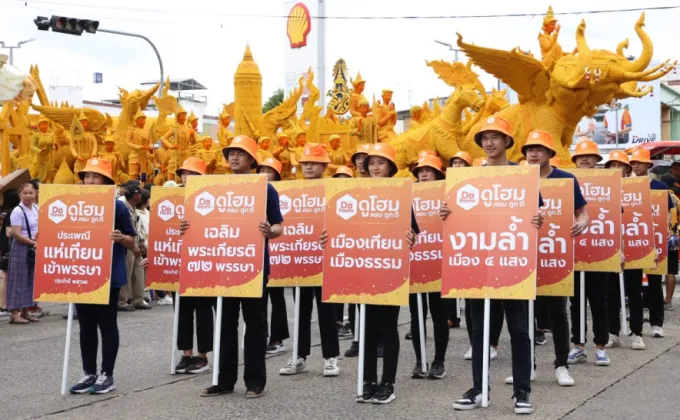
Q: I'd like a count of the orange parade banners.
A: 11